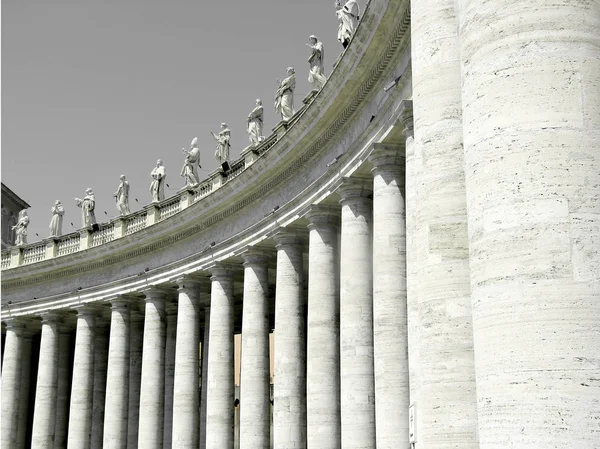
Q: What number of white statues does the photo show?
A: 11